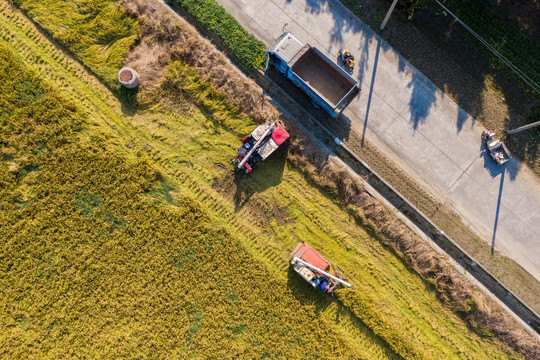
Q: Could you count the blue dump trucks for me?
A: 1